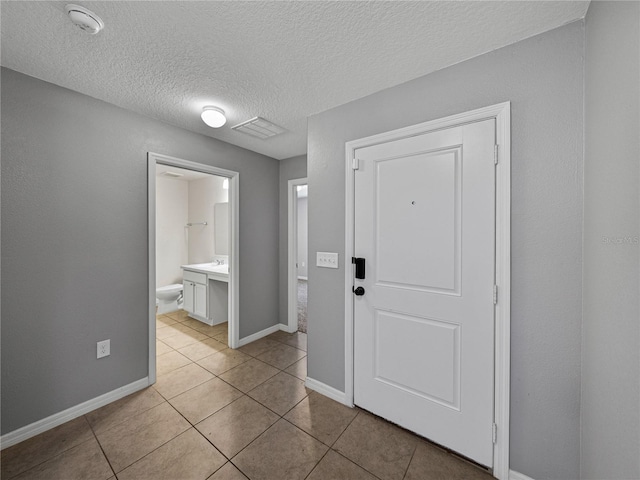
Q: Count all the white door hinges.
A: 3